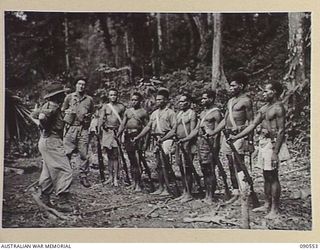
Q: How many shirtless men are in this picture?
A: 6